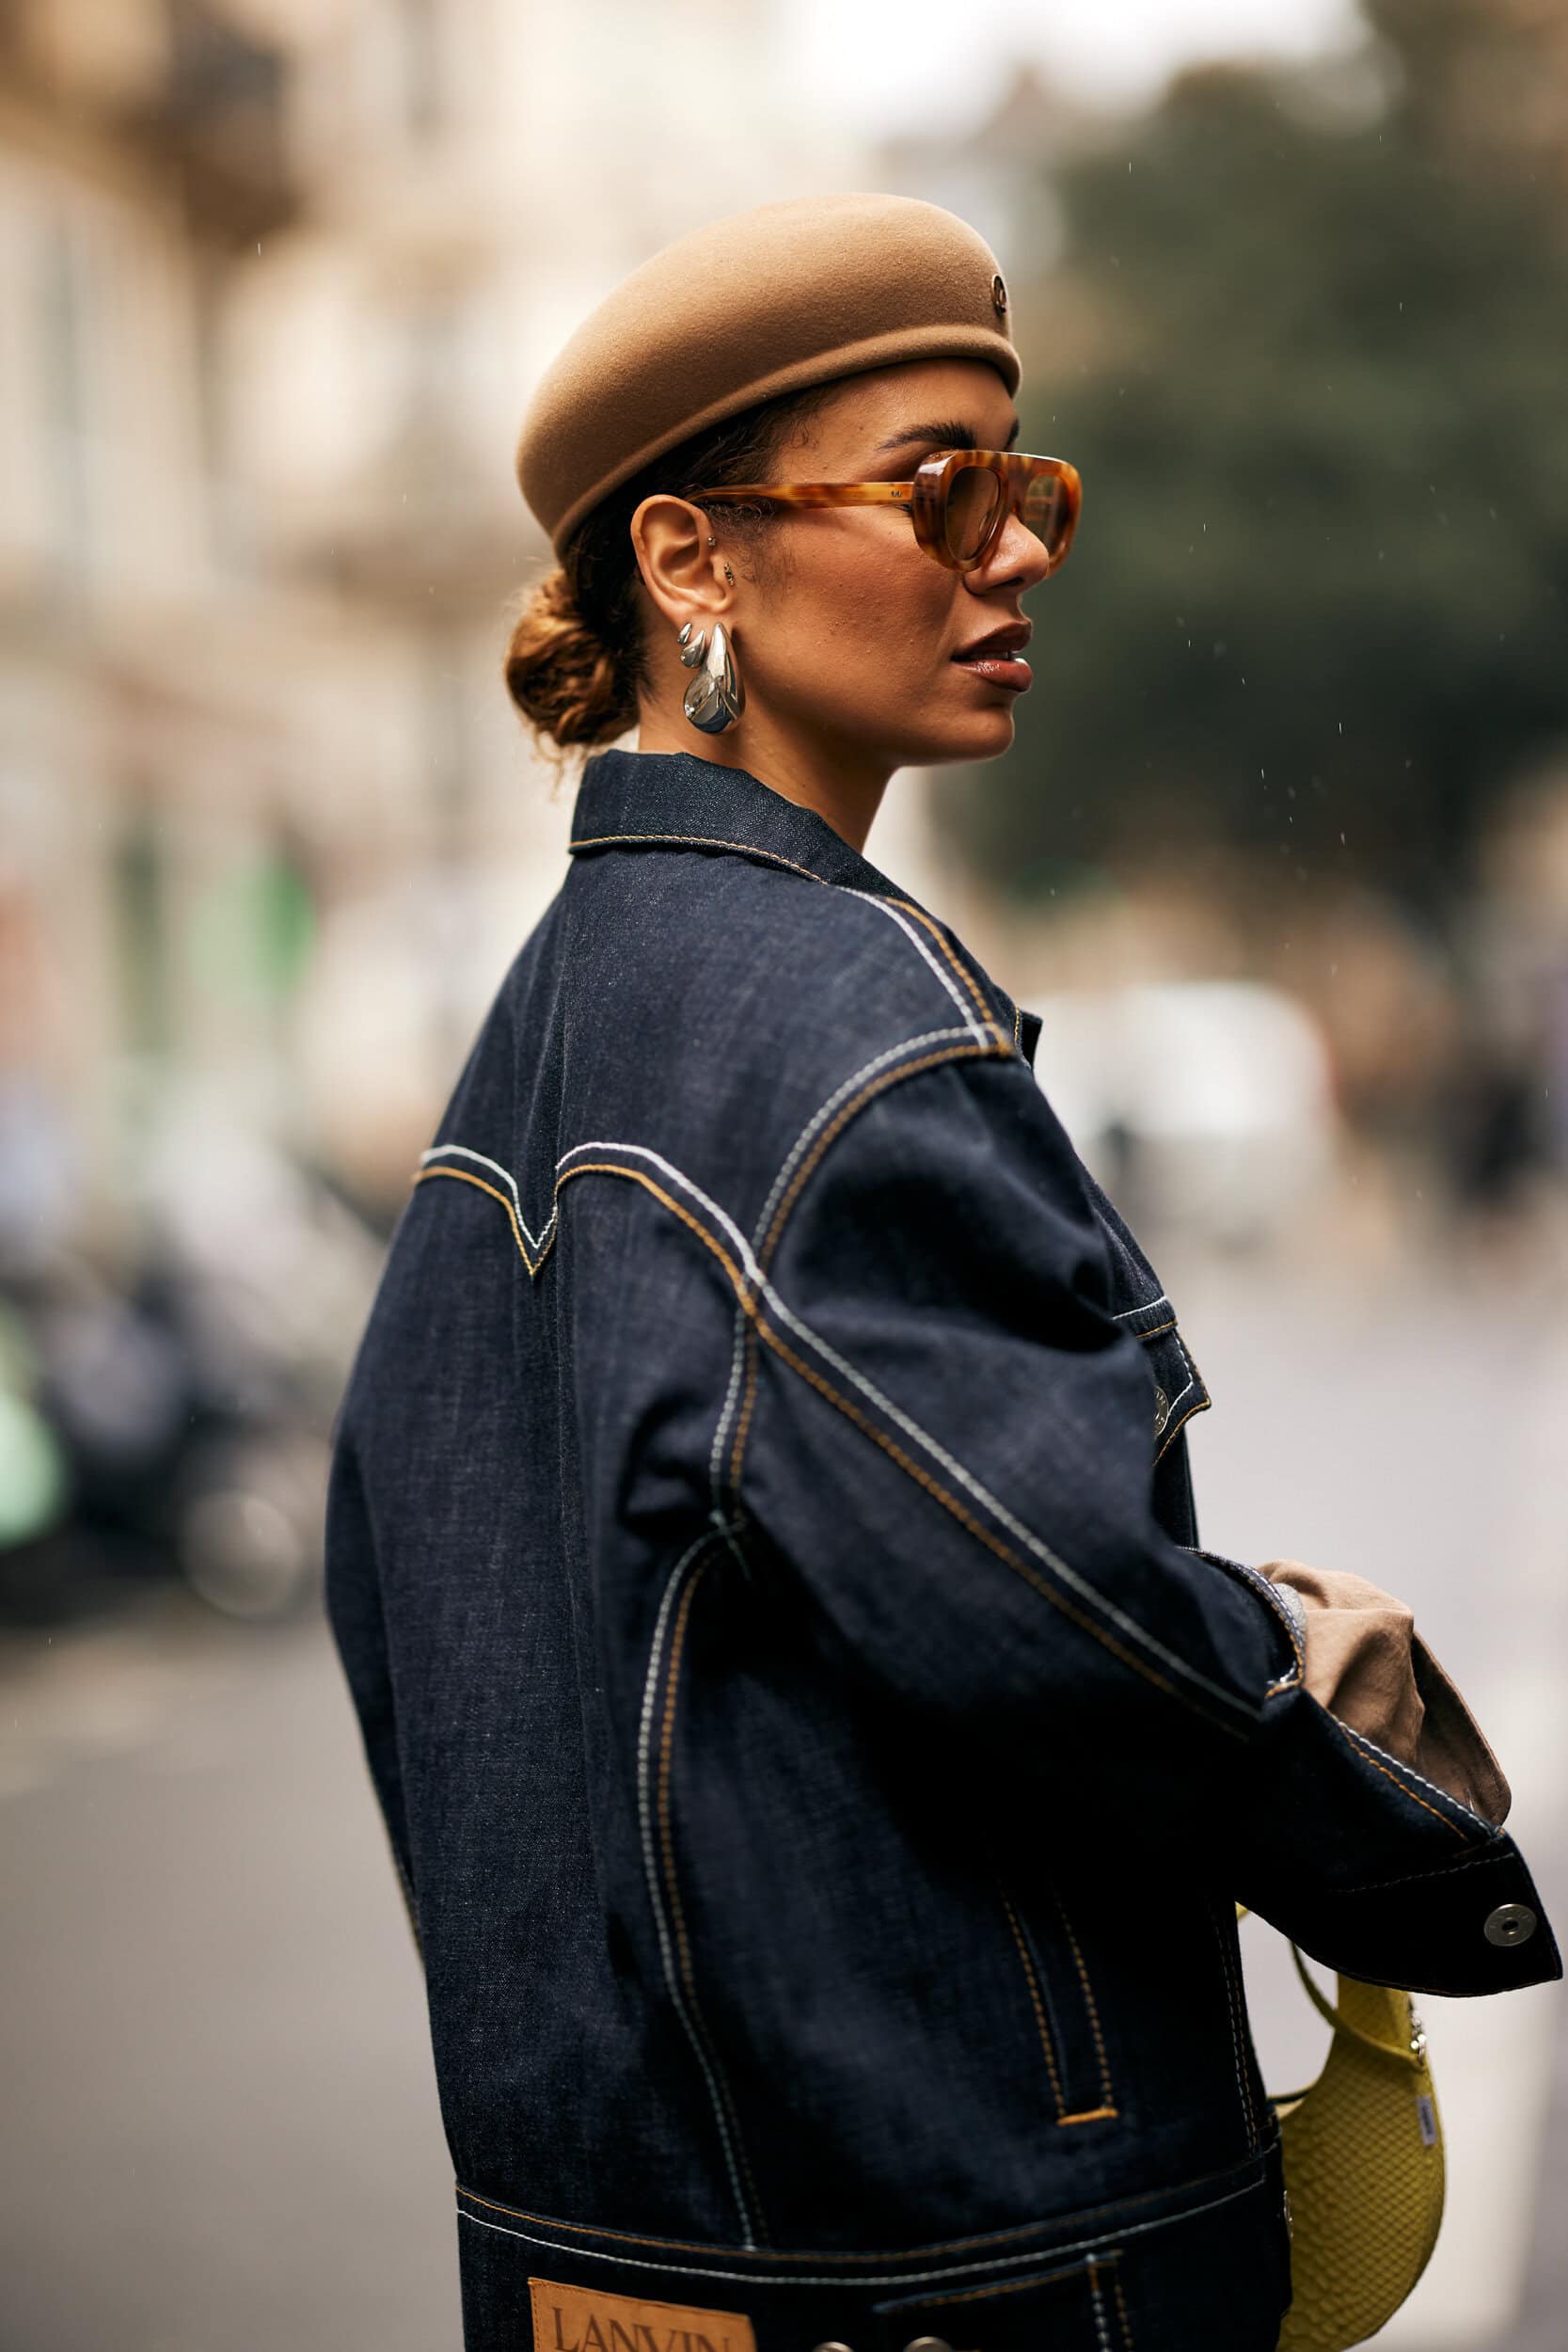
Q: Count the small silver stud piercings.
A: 2